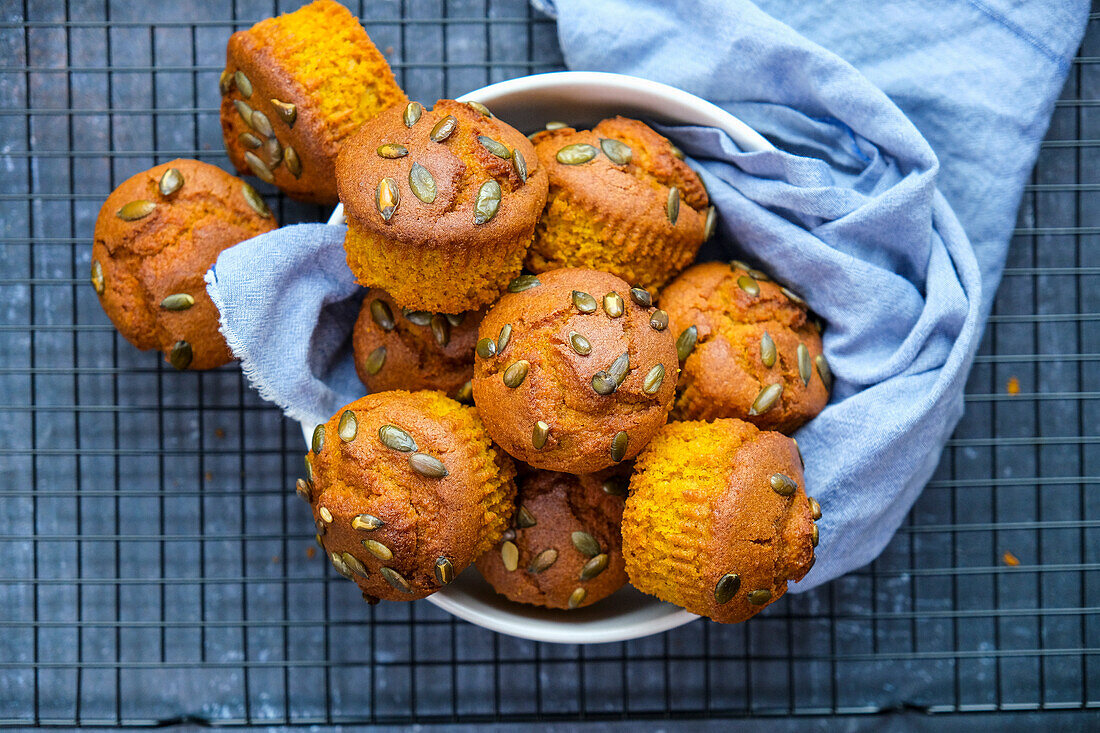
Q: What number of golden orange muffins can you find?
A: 10